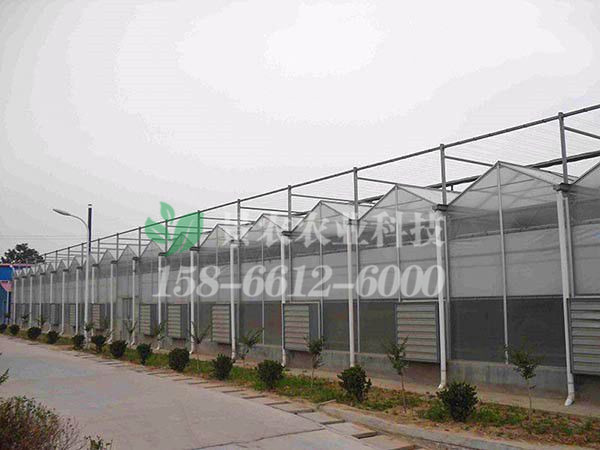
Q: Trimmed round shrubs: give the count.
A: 13